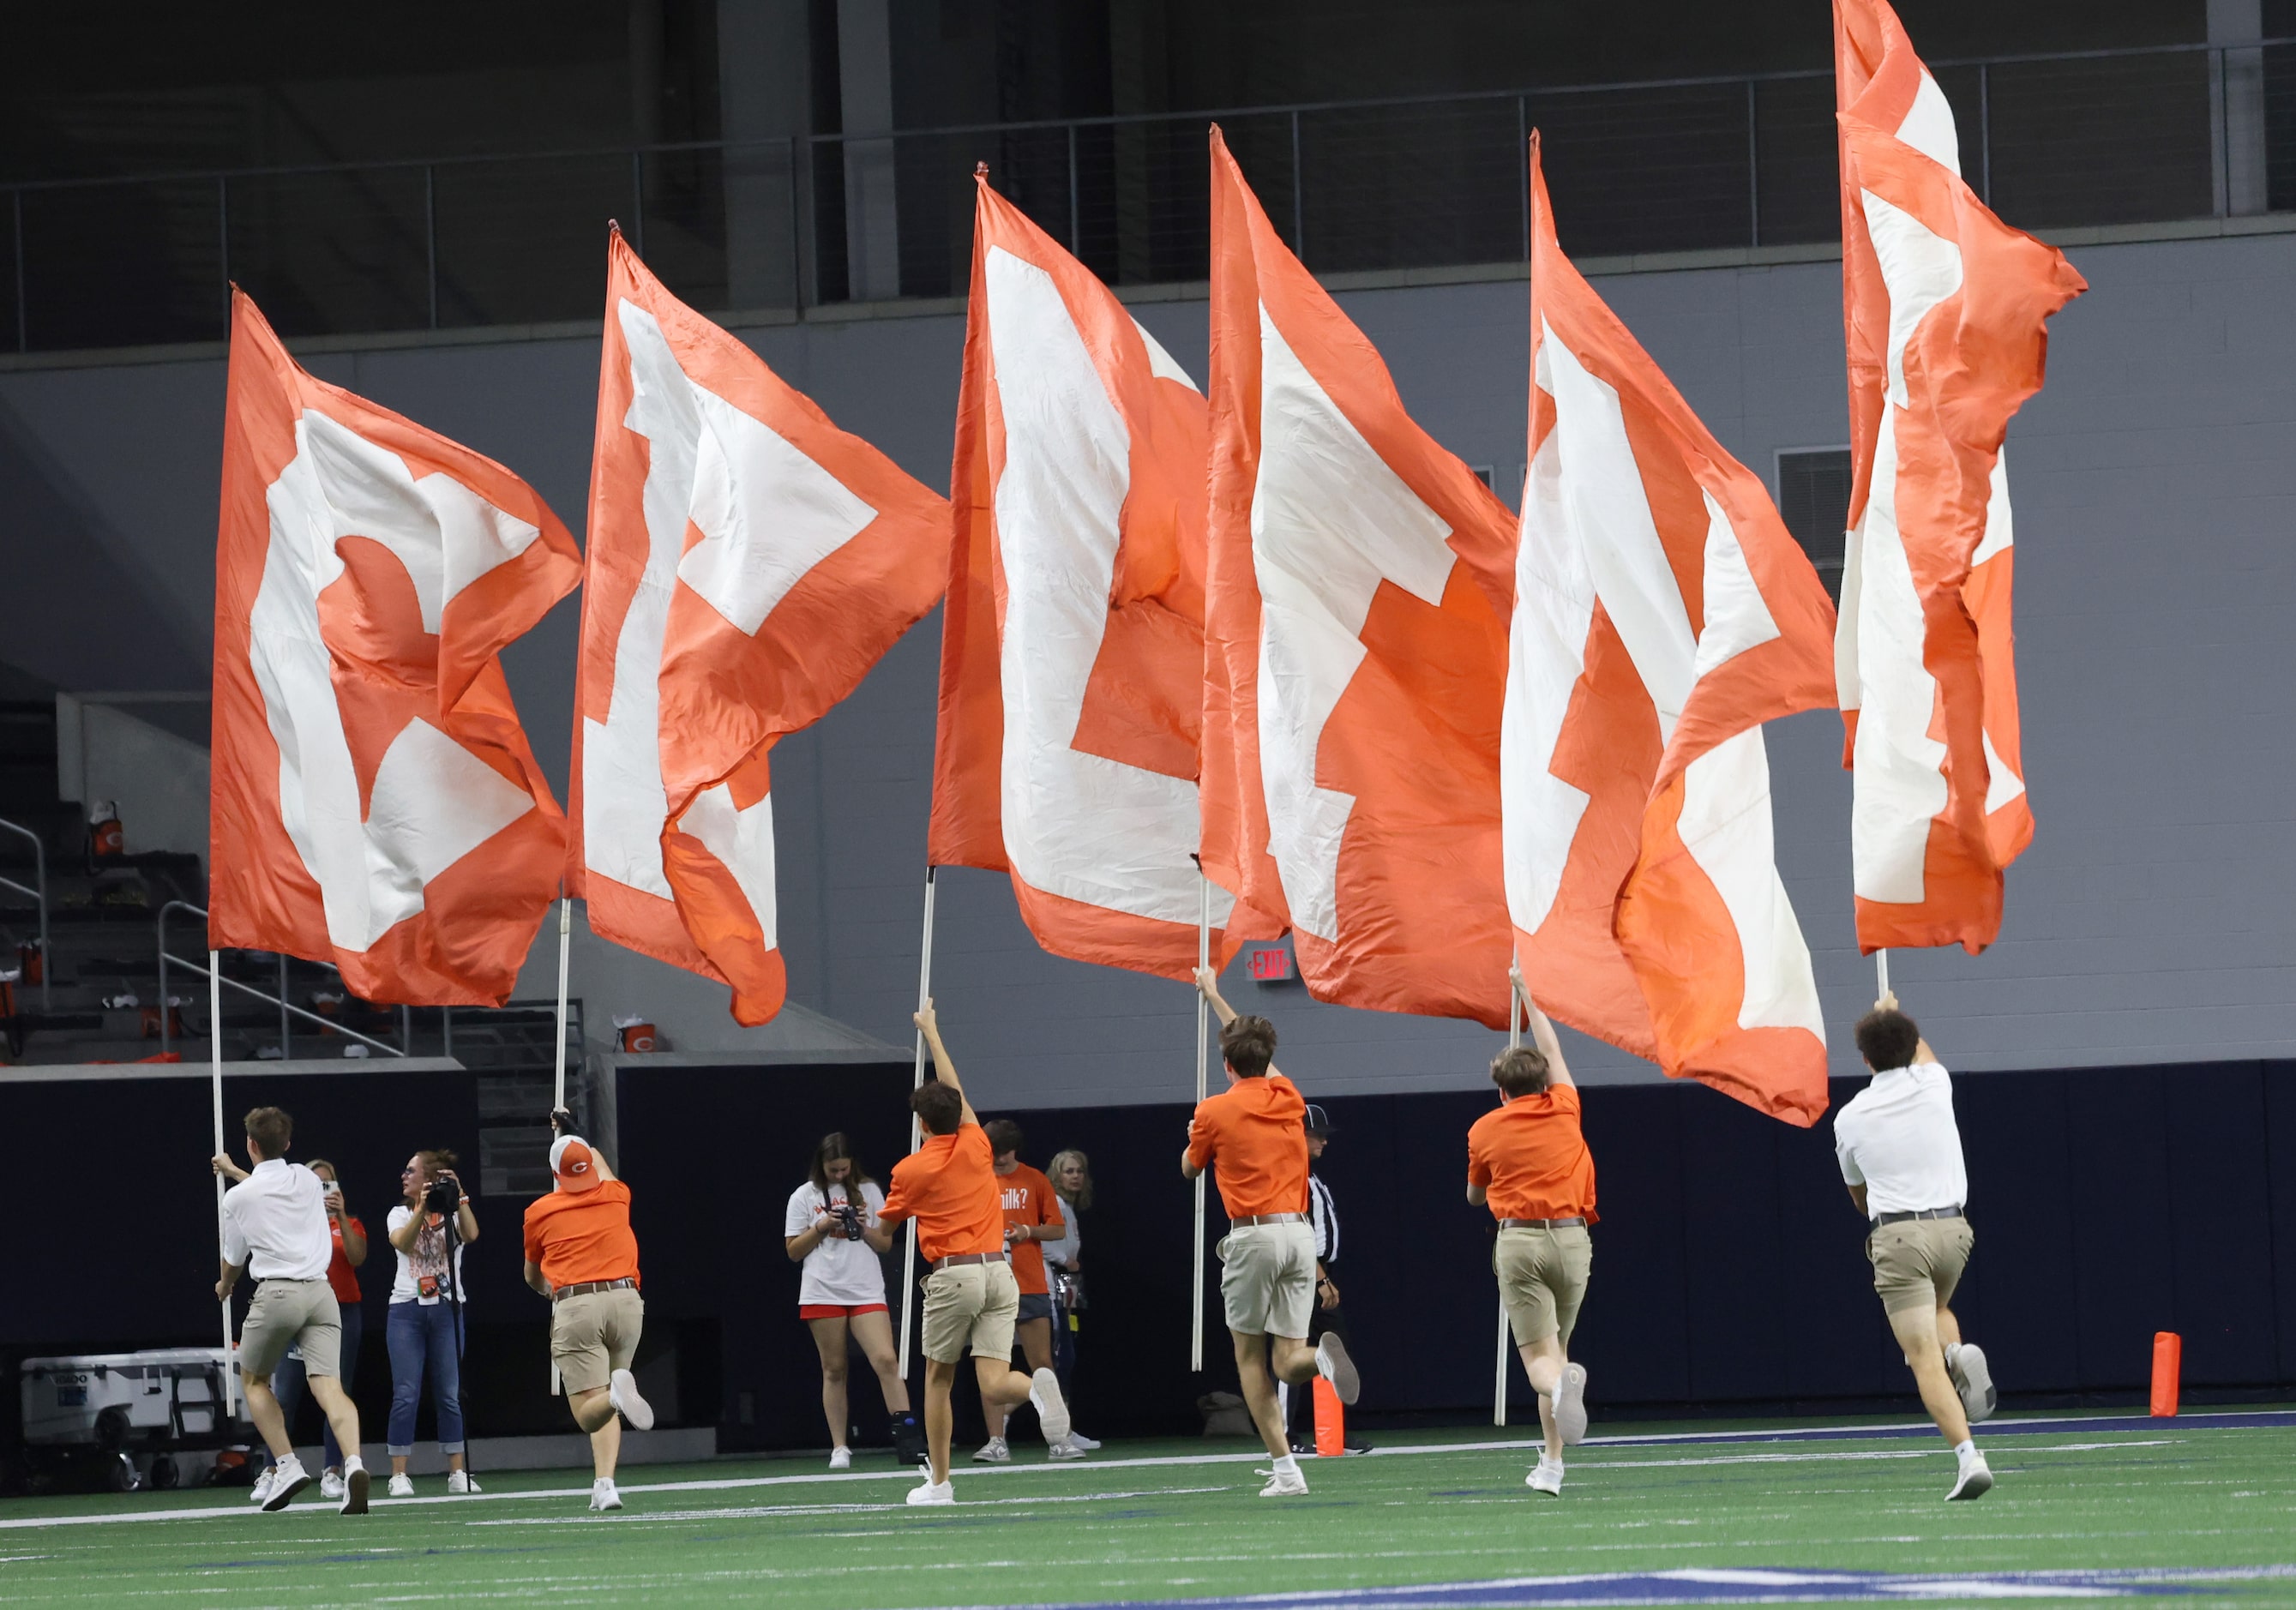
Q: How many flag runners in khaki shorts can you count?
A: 6